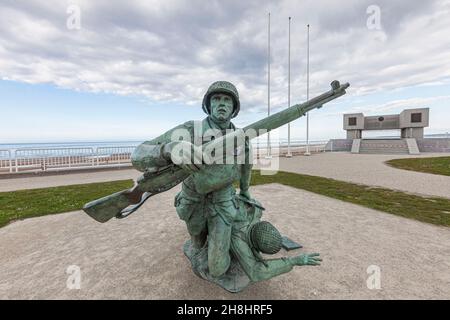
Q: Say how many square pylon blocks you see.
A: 2